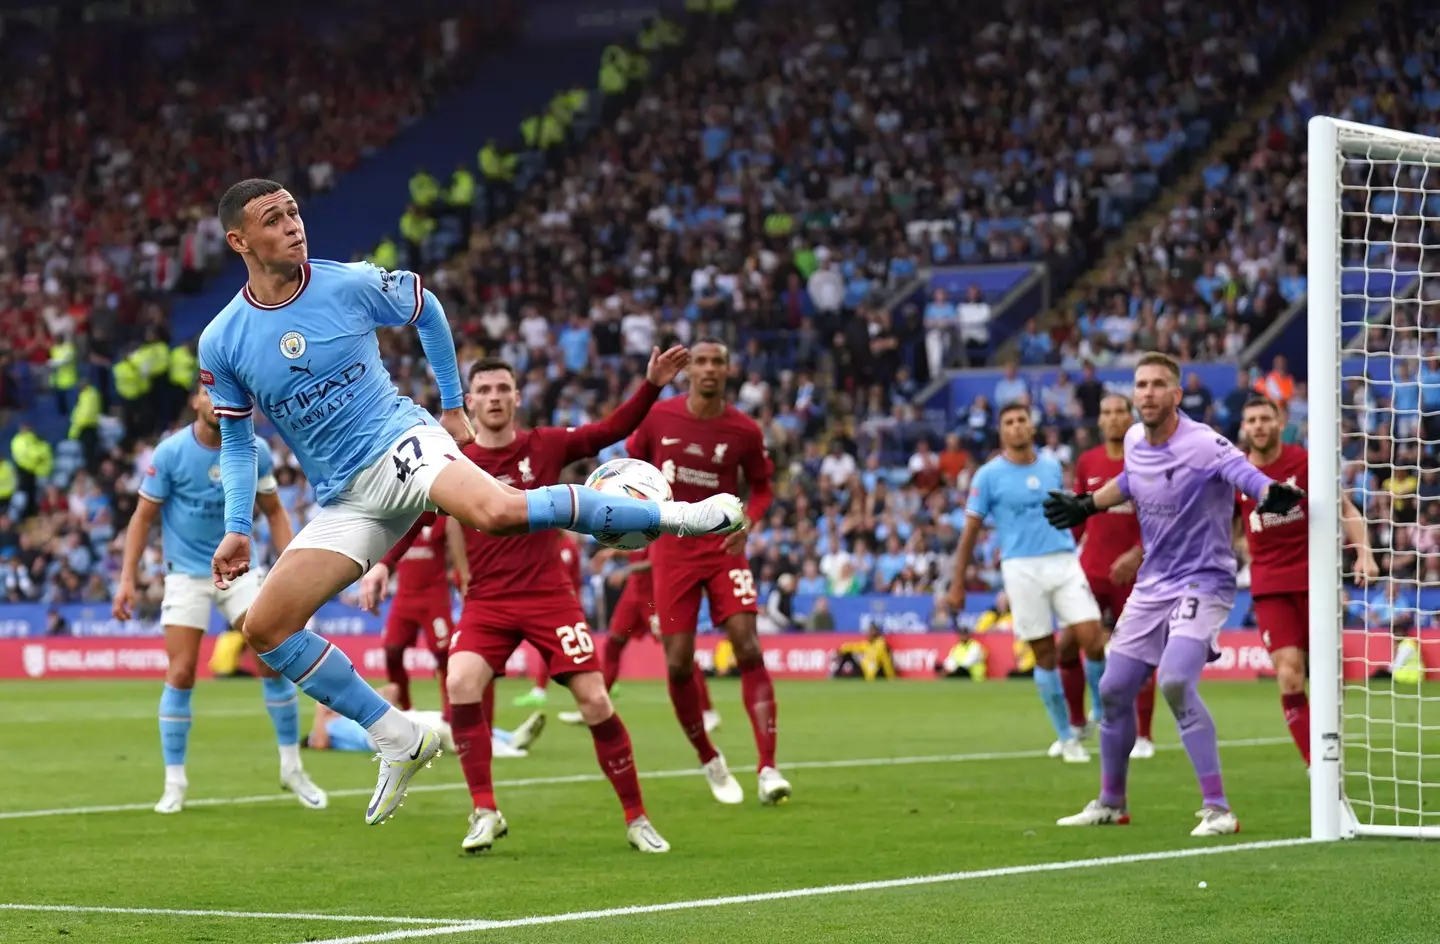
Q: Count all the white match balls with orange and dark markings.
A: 1